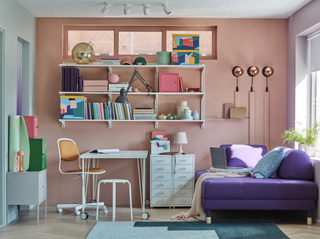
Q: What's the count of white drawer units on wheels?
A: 2